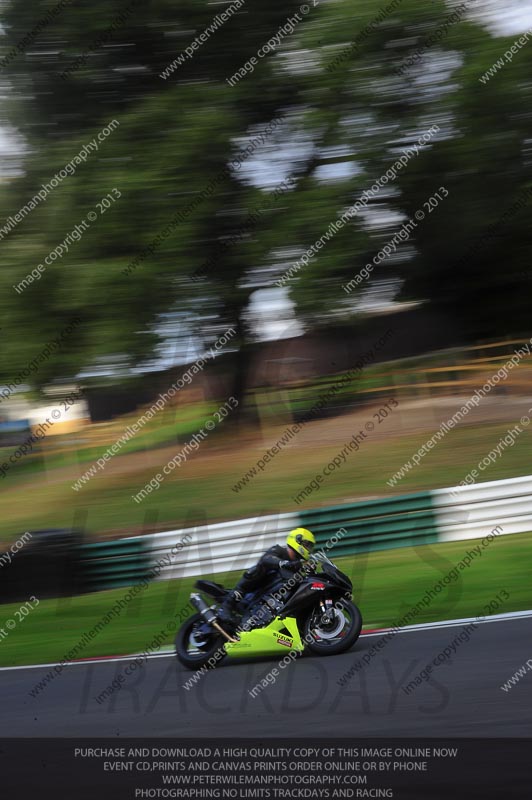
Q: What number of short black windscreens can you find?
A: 1